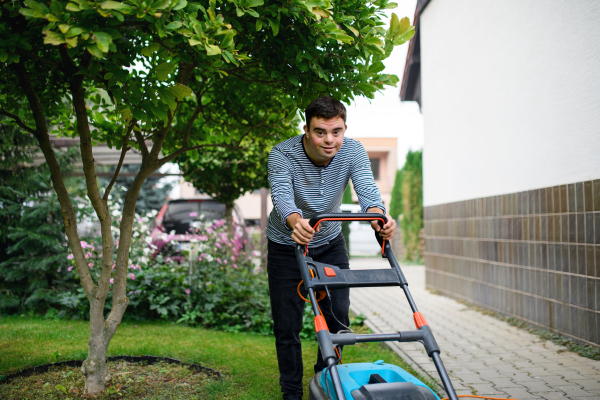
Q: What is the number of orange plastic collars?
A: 2